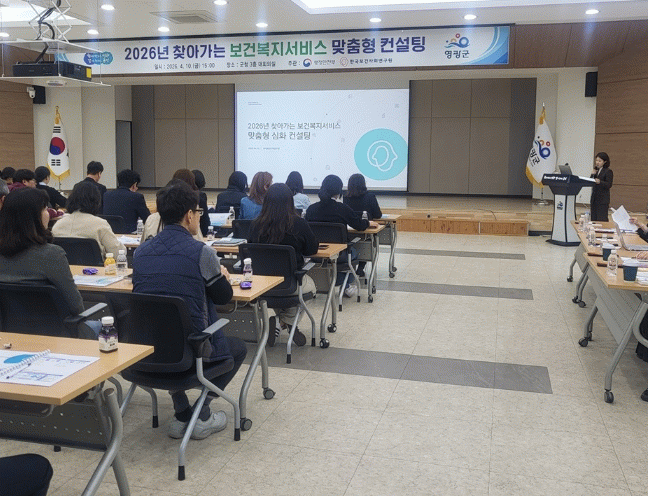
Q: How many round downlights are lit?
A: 9